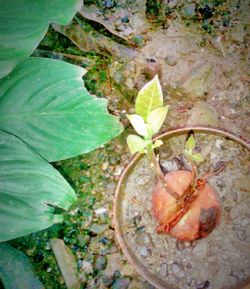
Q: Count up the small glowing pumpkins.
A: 0